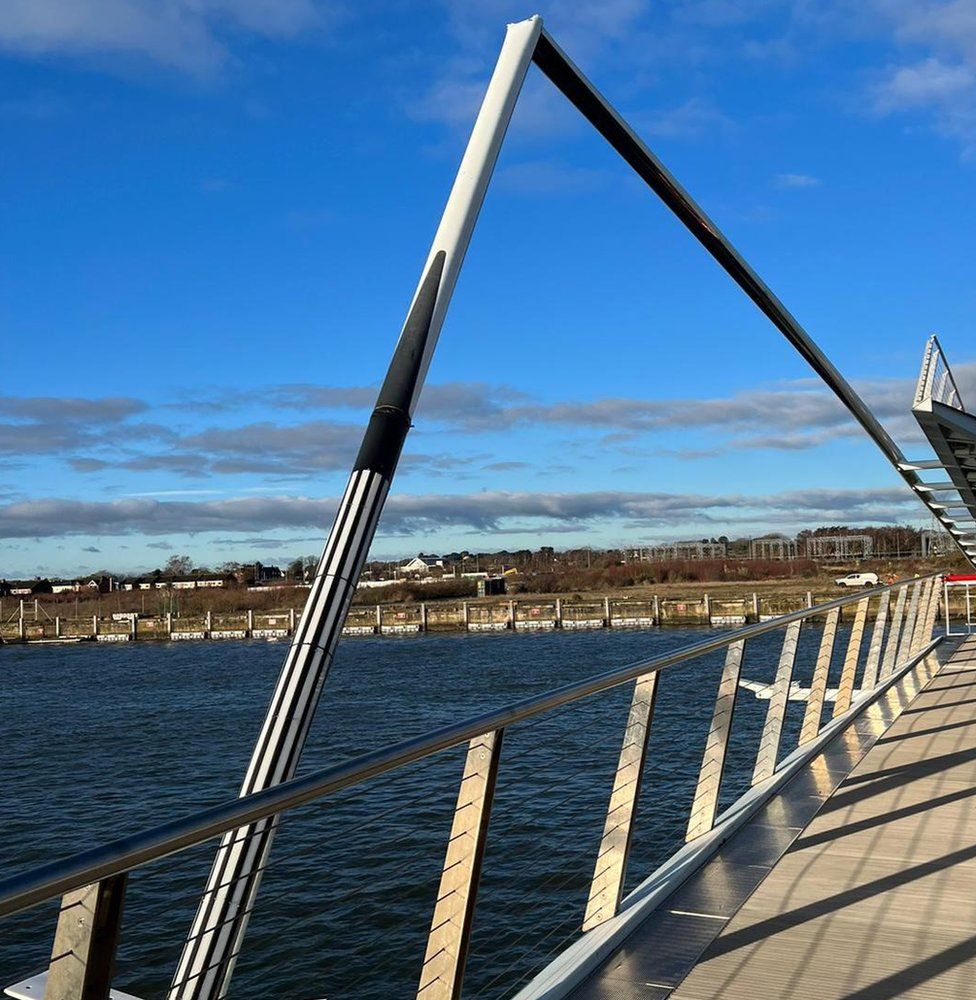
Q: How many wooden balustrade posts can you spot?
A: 12